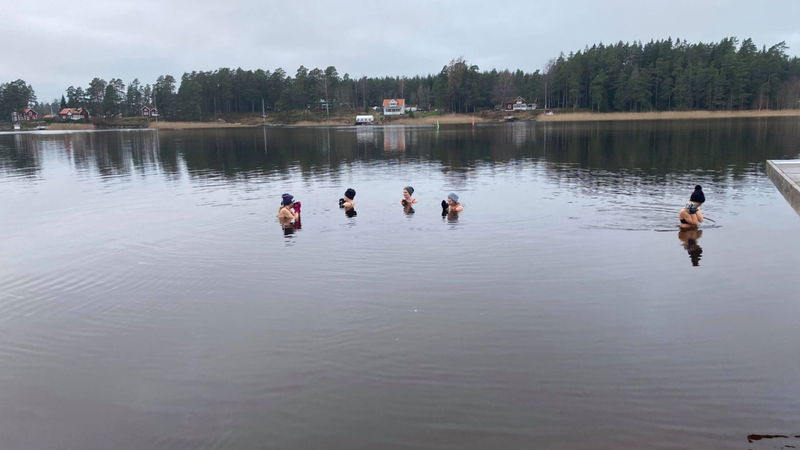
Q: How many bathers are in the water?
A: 5